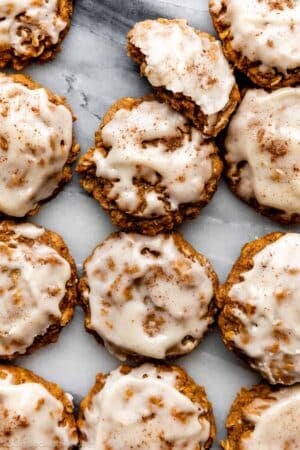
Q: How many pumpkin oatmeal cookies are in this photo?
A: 12